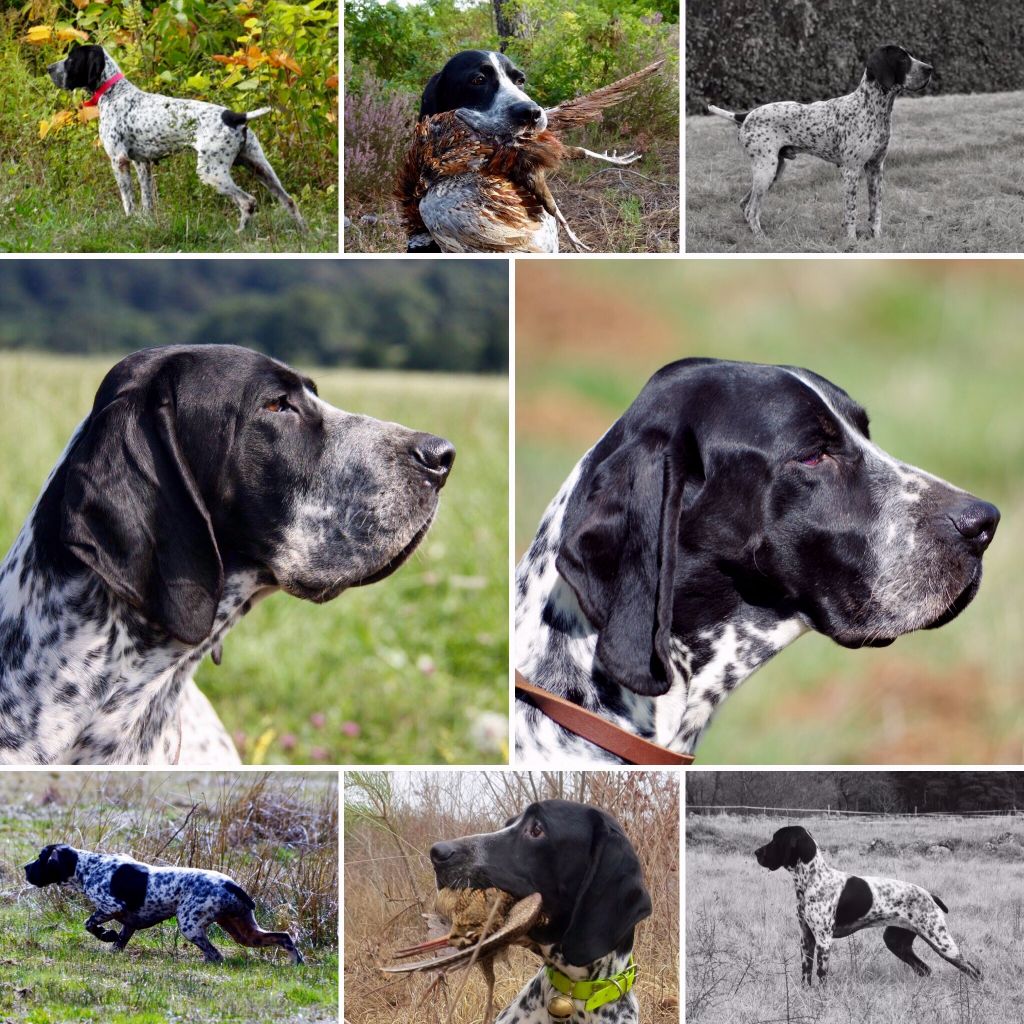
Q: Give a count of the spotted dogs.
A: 8